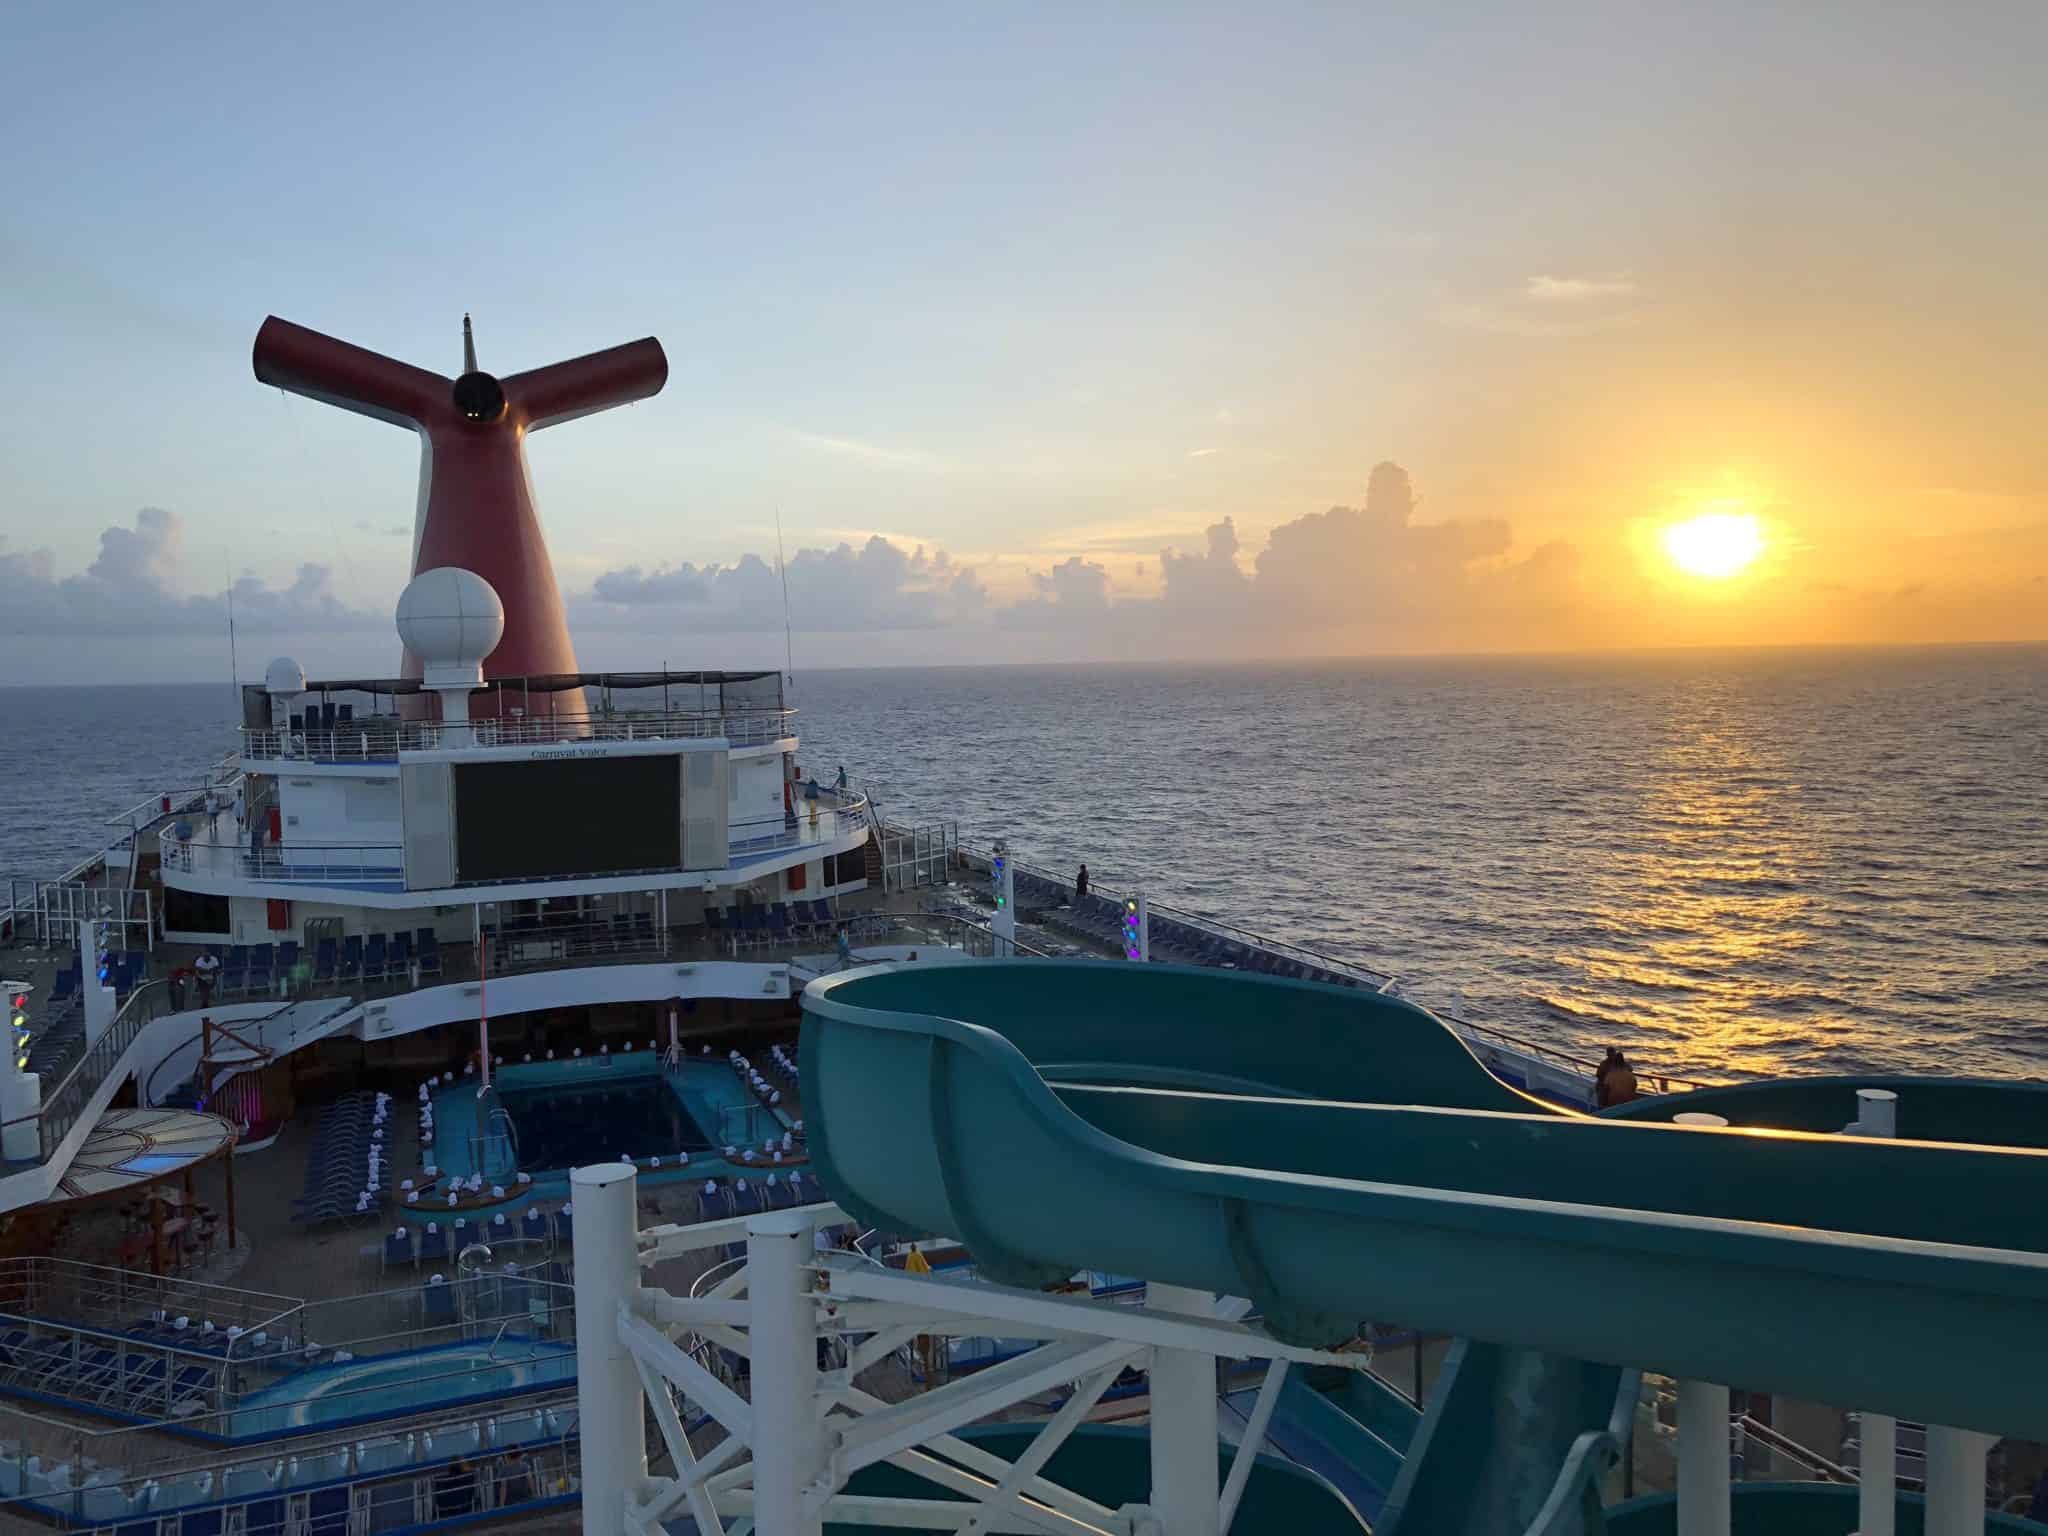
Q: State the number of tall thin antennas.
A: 2